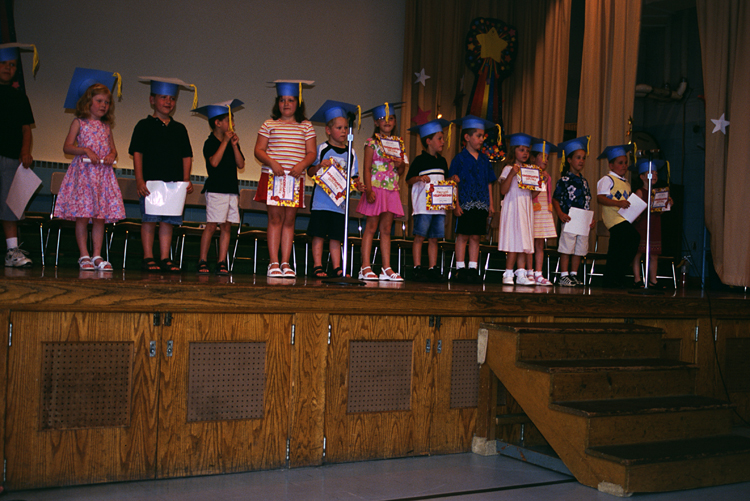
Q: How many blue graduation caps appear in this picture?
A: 14